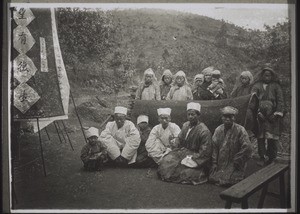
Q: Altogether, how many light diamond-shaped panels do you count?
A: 4